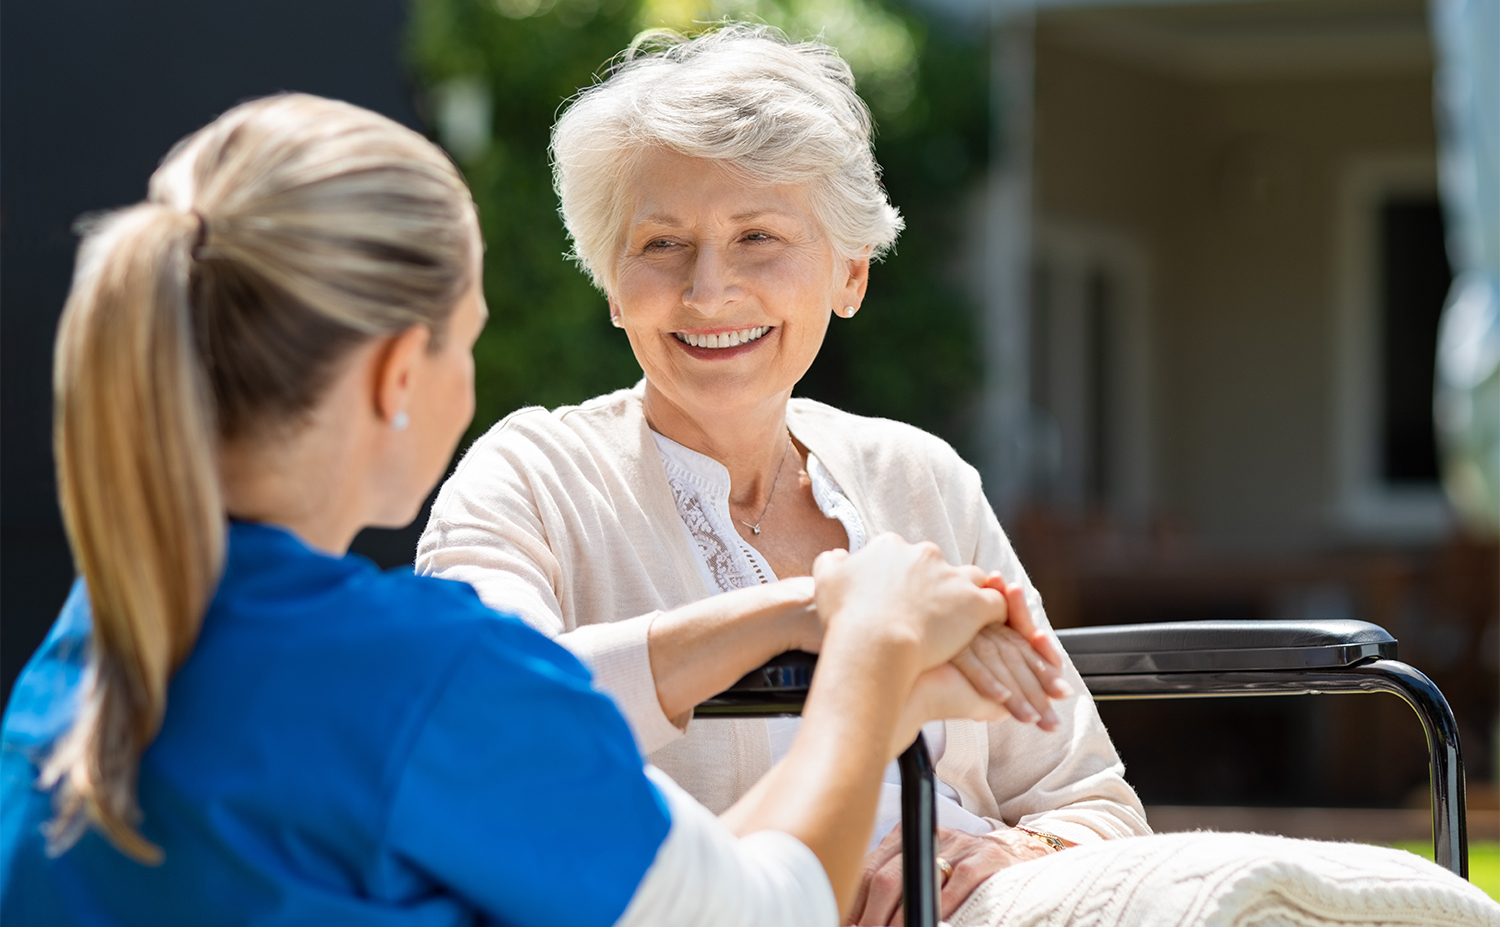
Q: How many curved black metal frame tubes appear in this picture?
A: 2